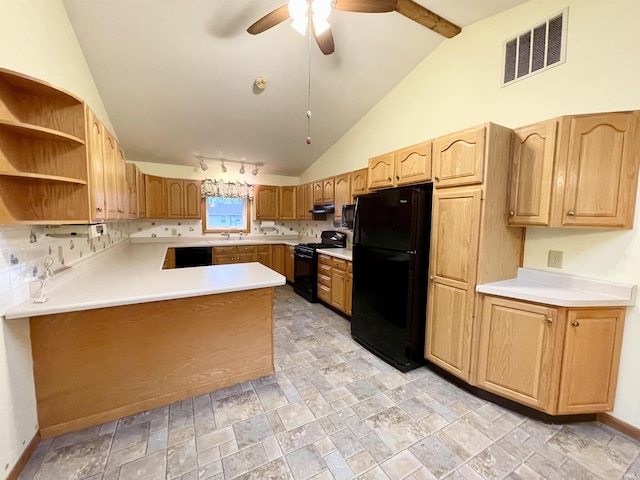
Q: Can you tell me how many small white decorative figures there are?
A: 1